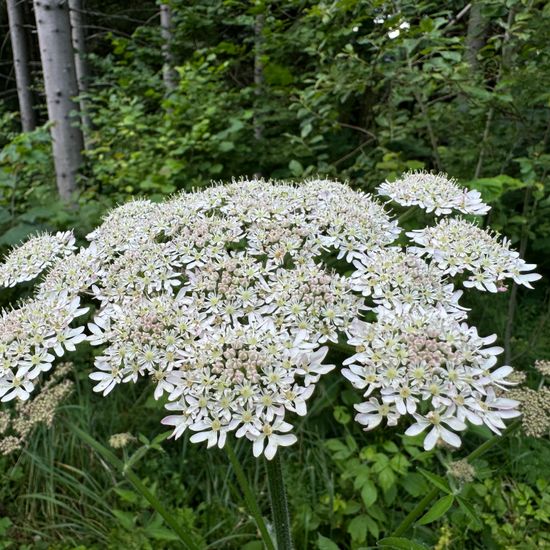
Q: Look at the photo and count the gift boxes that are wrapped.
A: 0